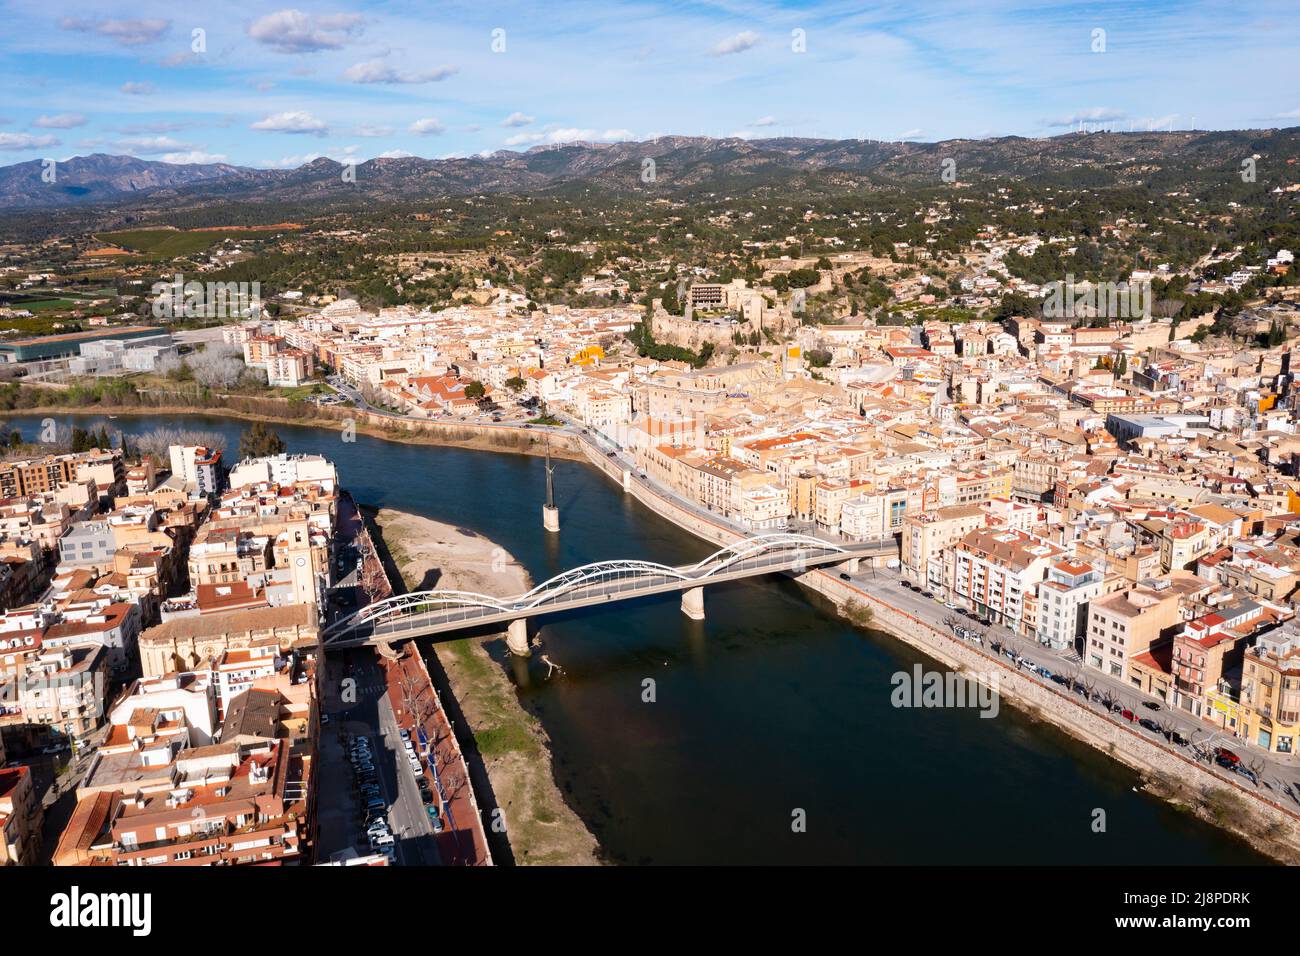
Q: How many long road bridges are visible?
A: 1